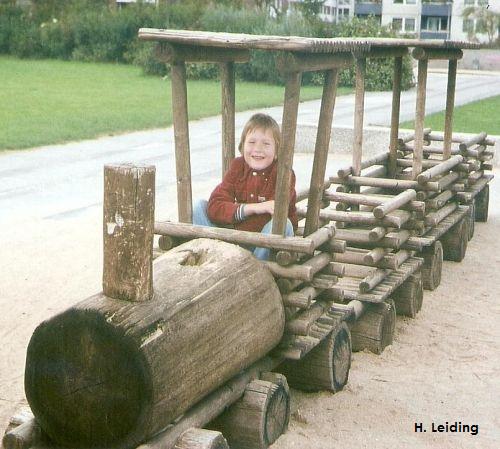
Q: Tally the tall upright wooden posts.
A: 8